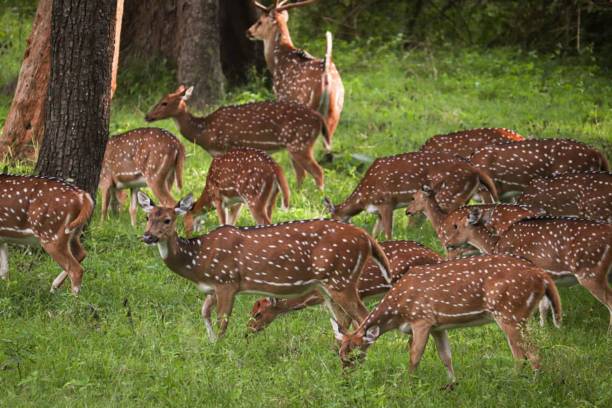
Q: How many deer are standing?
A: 14